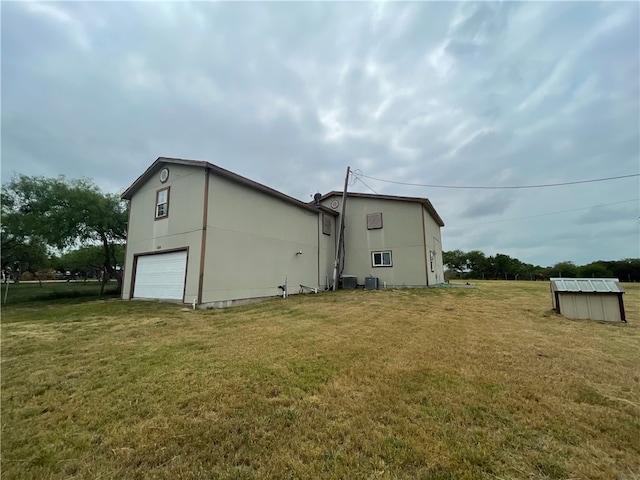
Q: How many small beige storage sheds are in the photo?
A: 1